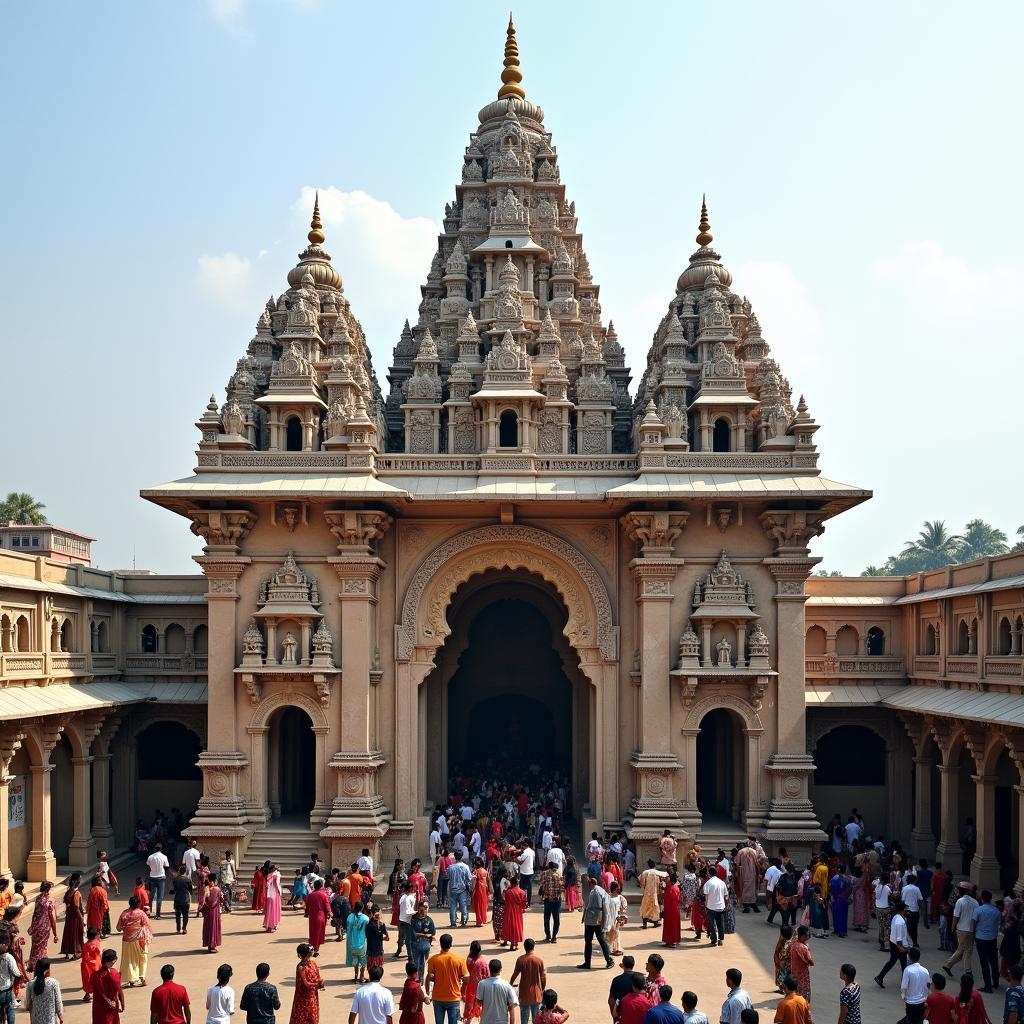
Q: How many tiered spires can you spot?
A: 3